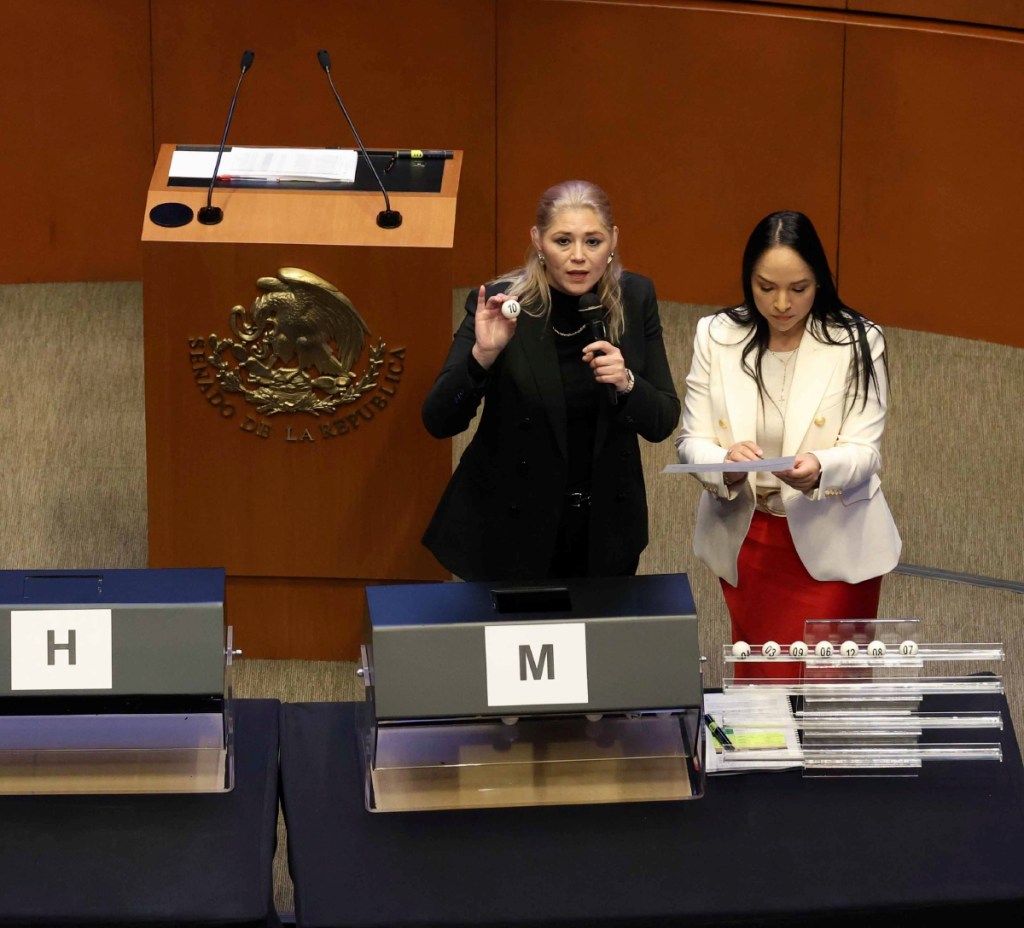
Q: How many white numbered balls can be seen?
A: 8